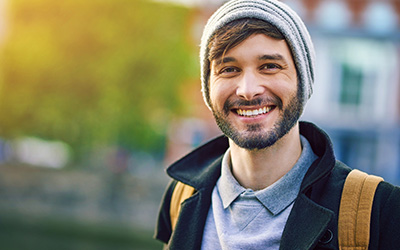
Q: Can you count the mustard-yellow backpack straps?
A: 2